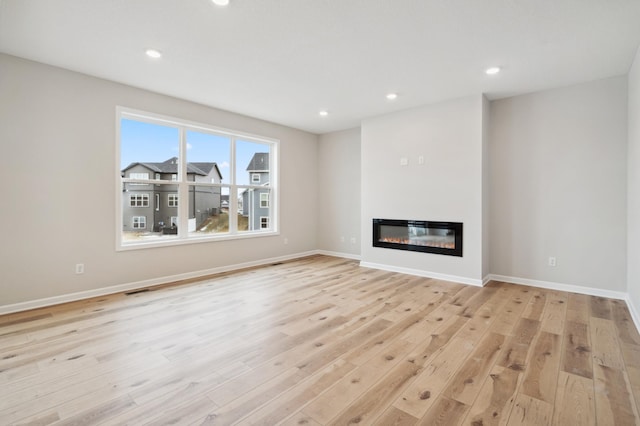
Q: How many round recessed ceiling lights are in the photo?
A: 5